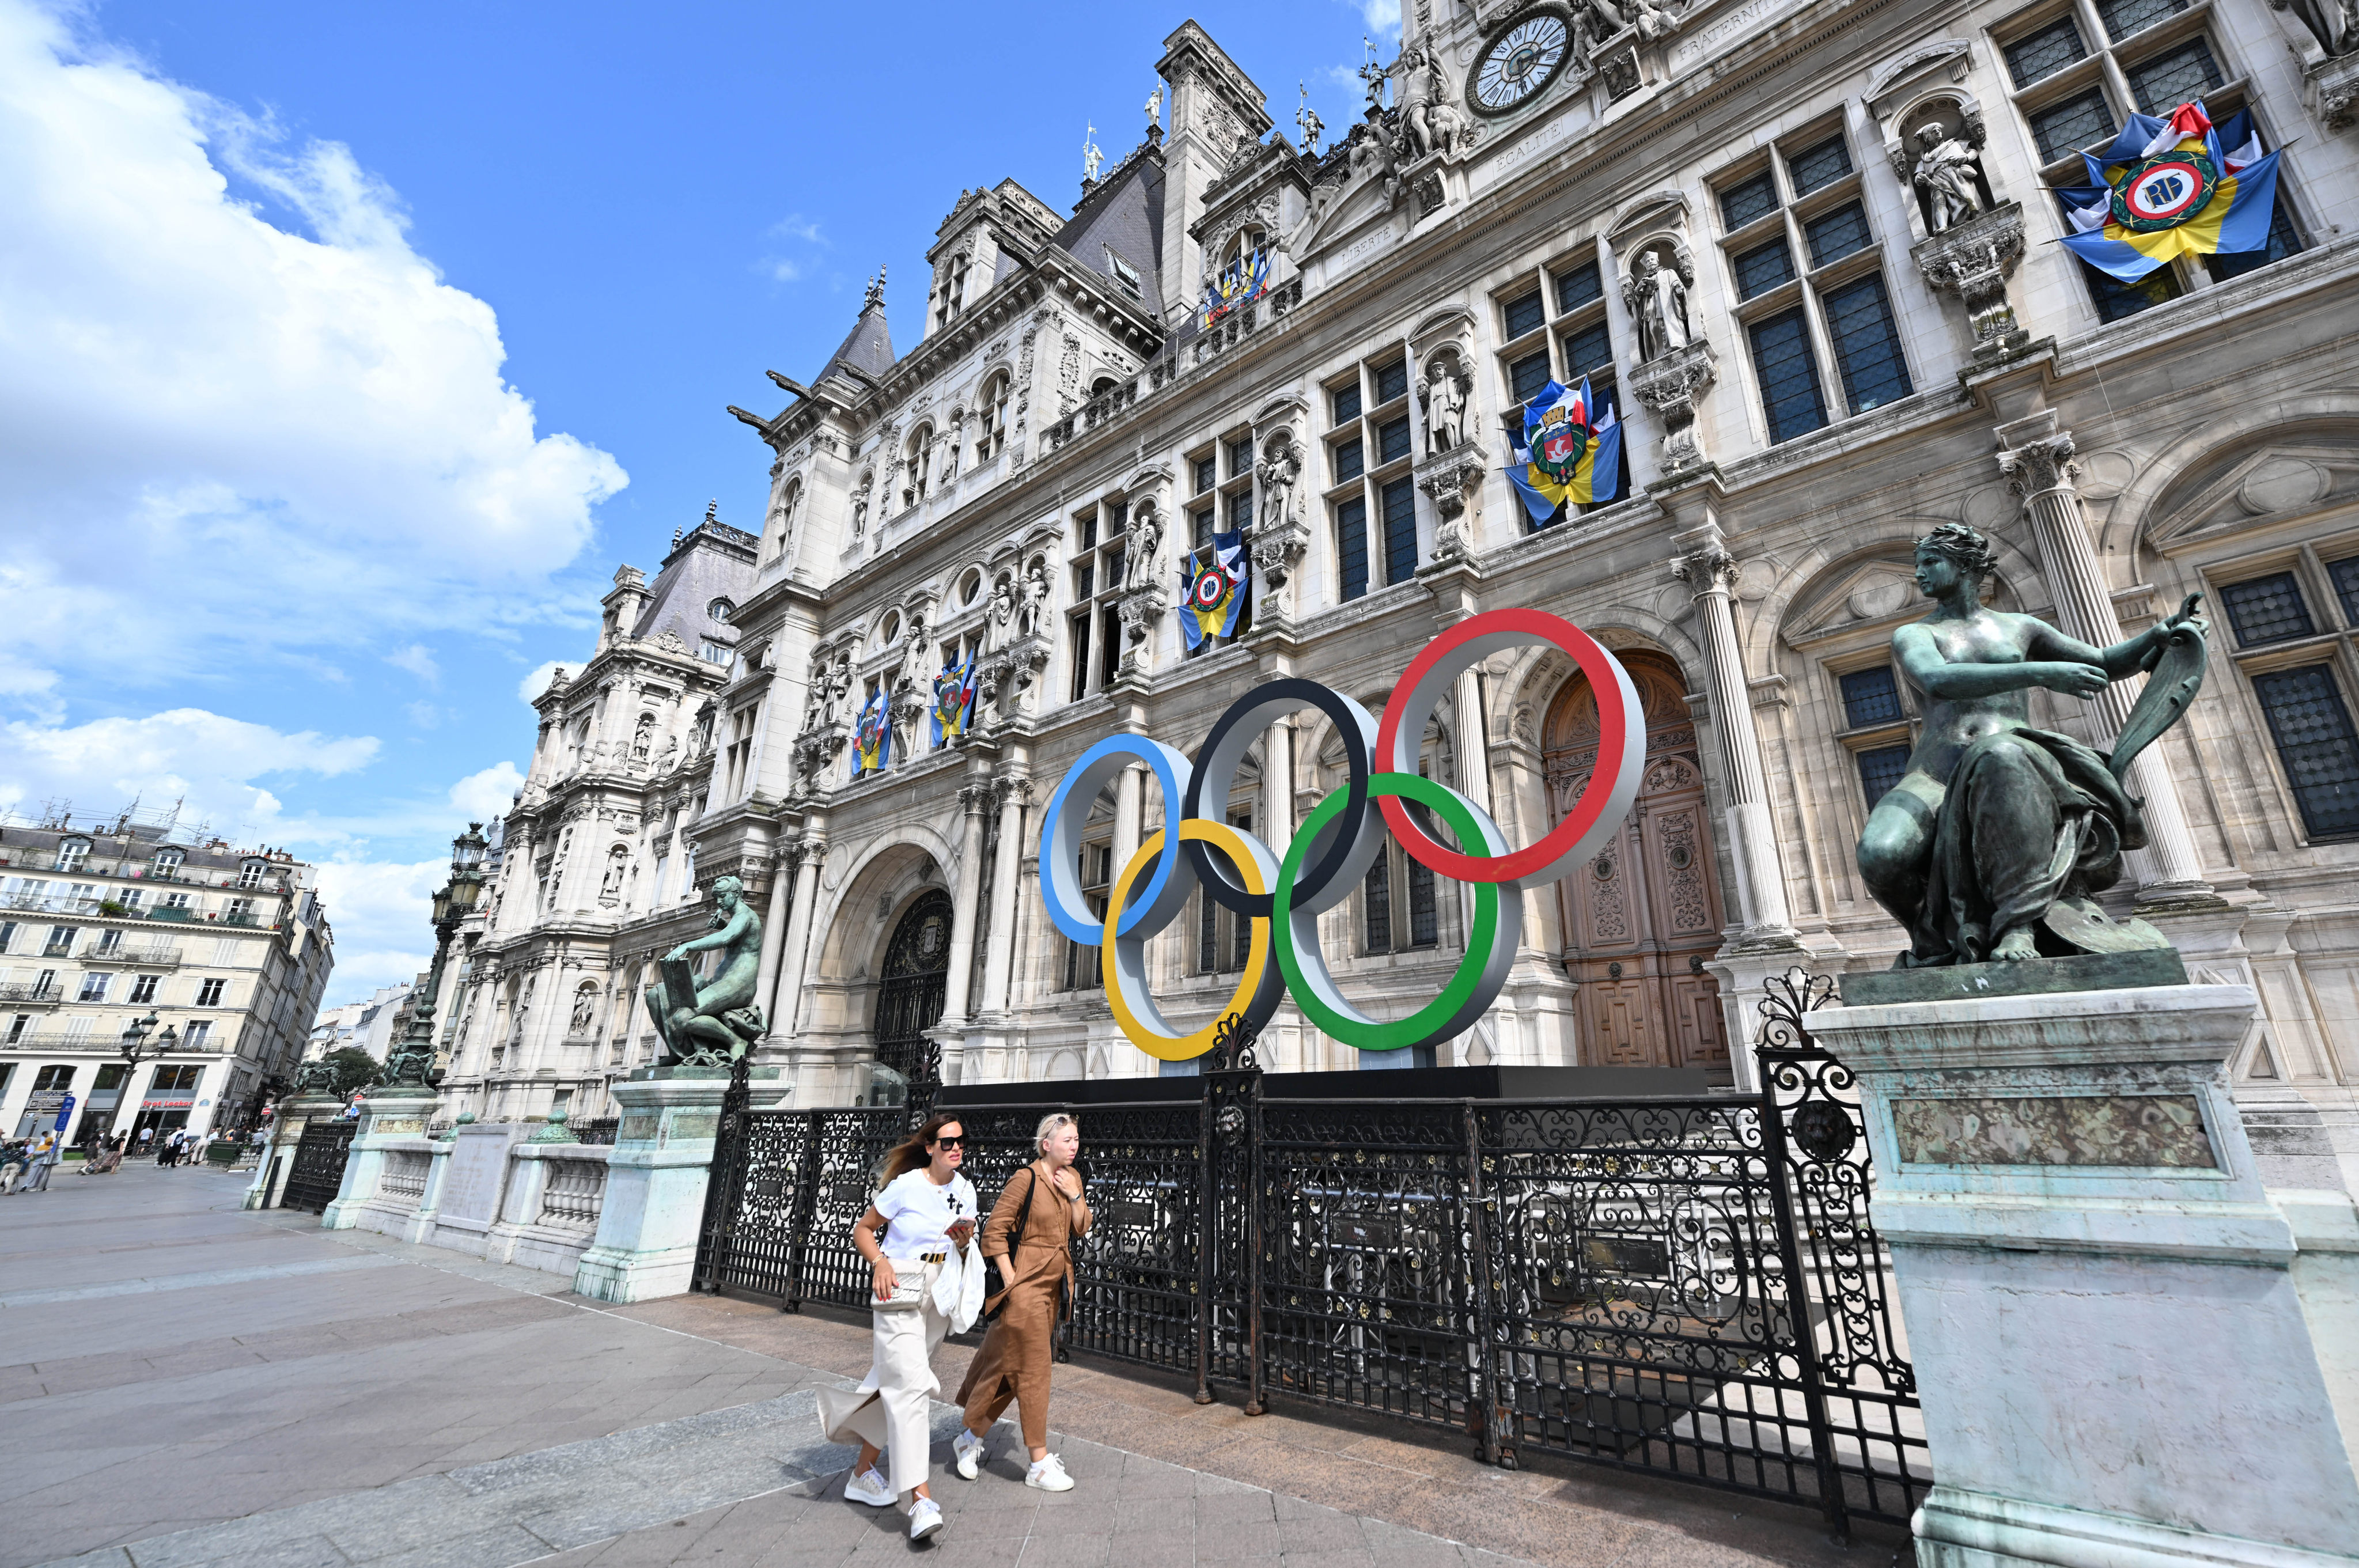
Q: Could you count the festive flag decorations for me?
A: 6